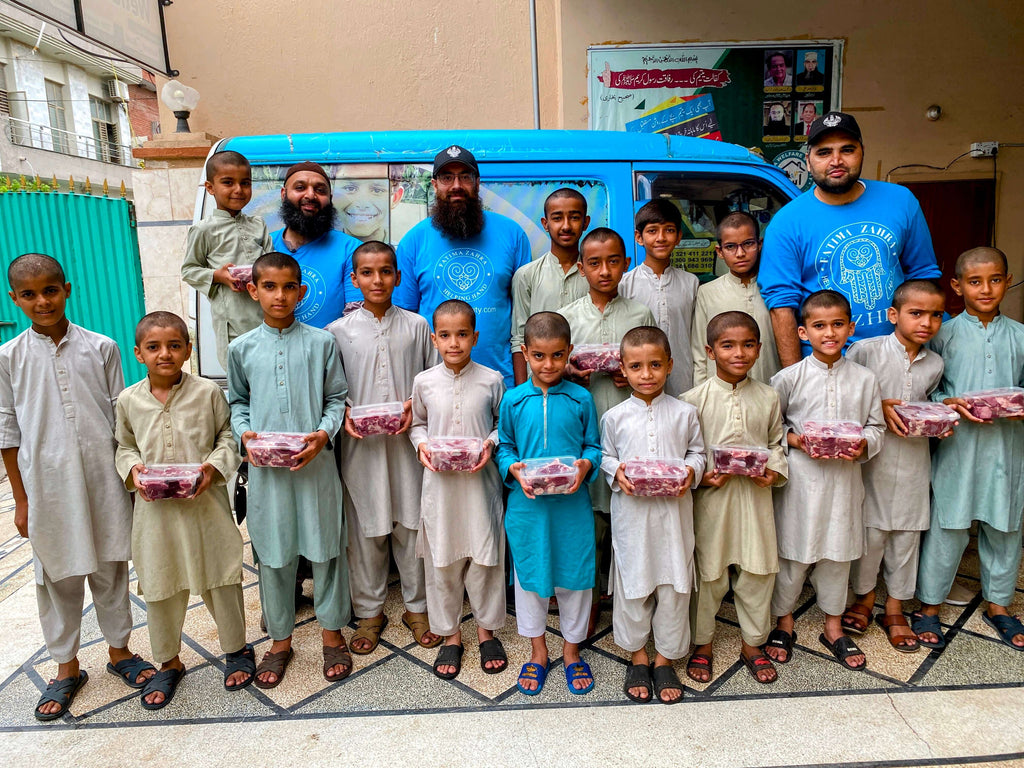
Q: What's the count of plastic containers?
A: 12